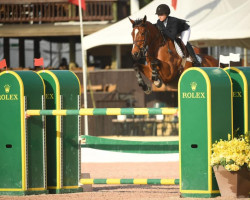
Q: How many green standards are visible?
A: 4